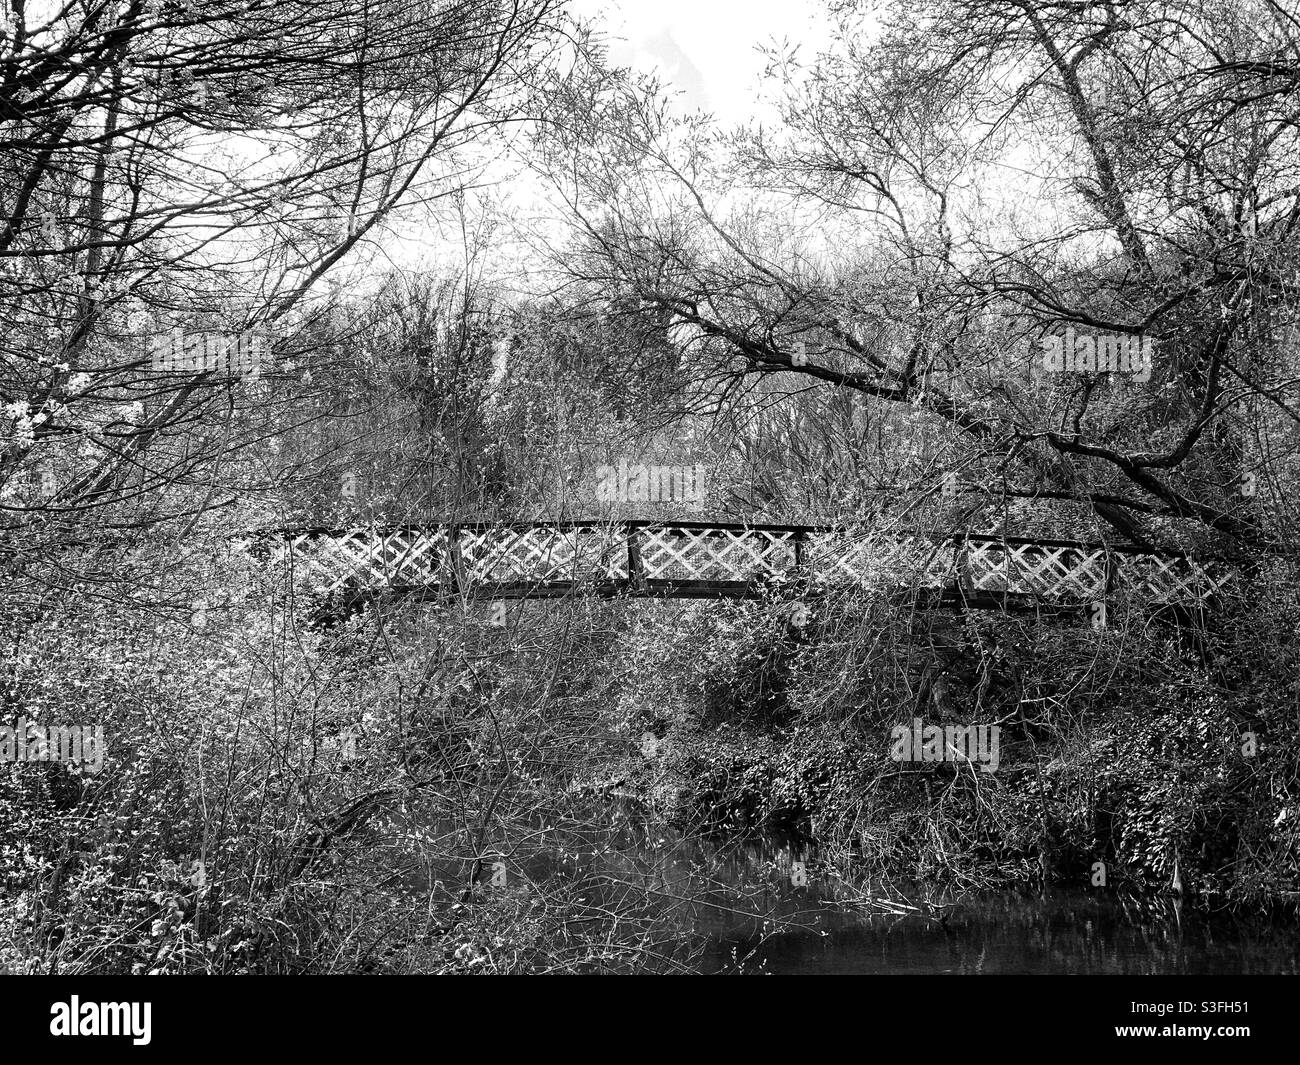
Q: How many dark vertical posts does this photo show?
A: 5